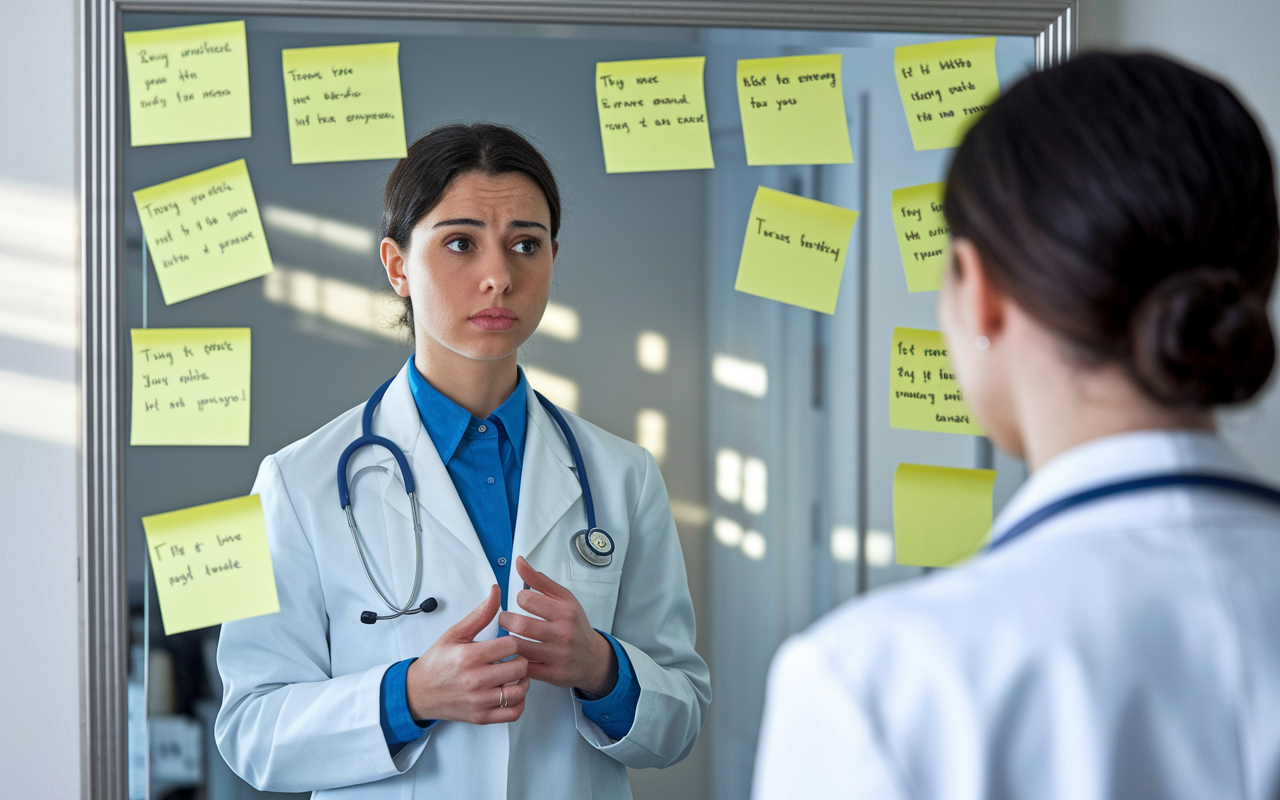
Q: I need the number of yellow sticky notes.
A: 12